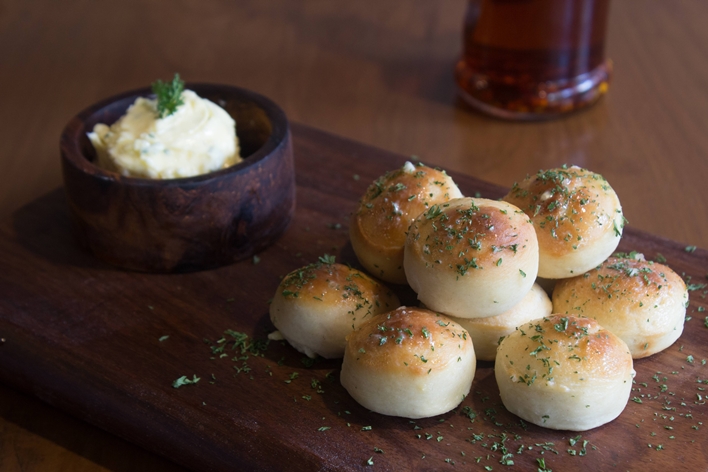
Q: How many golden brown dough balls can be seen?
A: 8